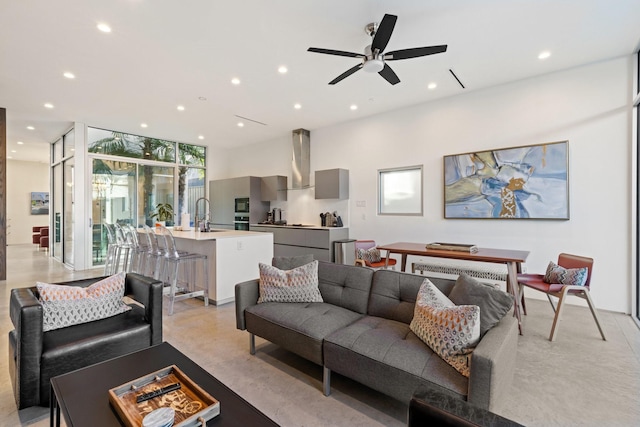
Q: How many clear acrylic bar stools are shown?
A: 5